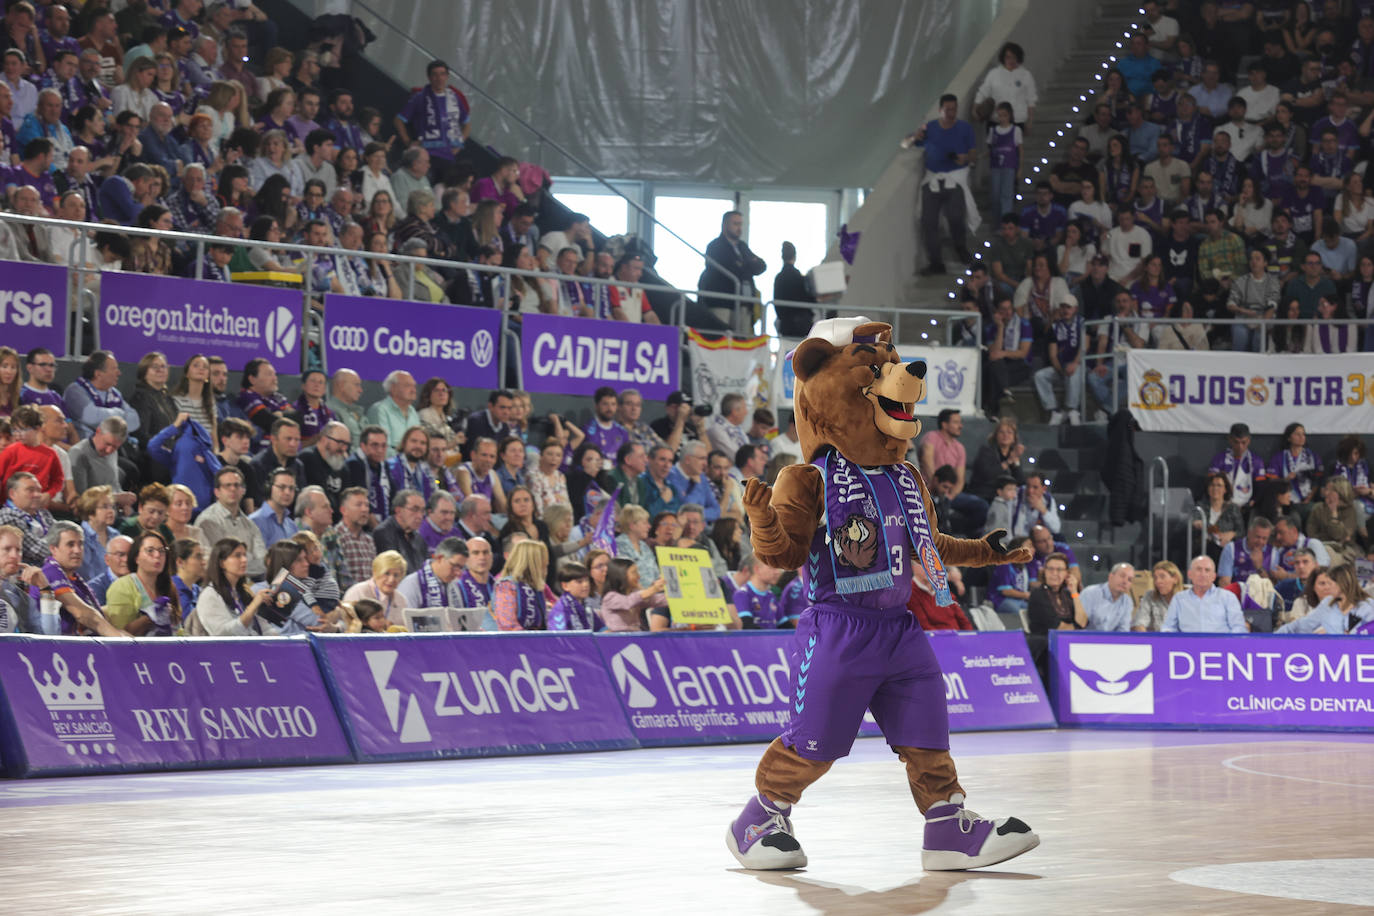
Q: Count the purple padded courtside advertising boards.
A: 5